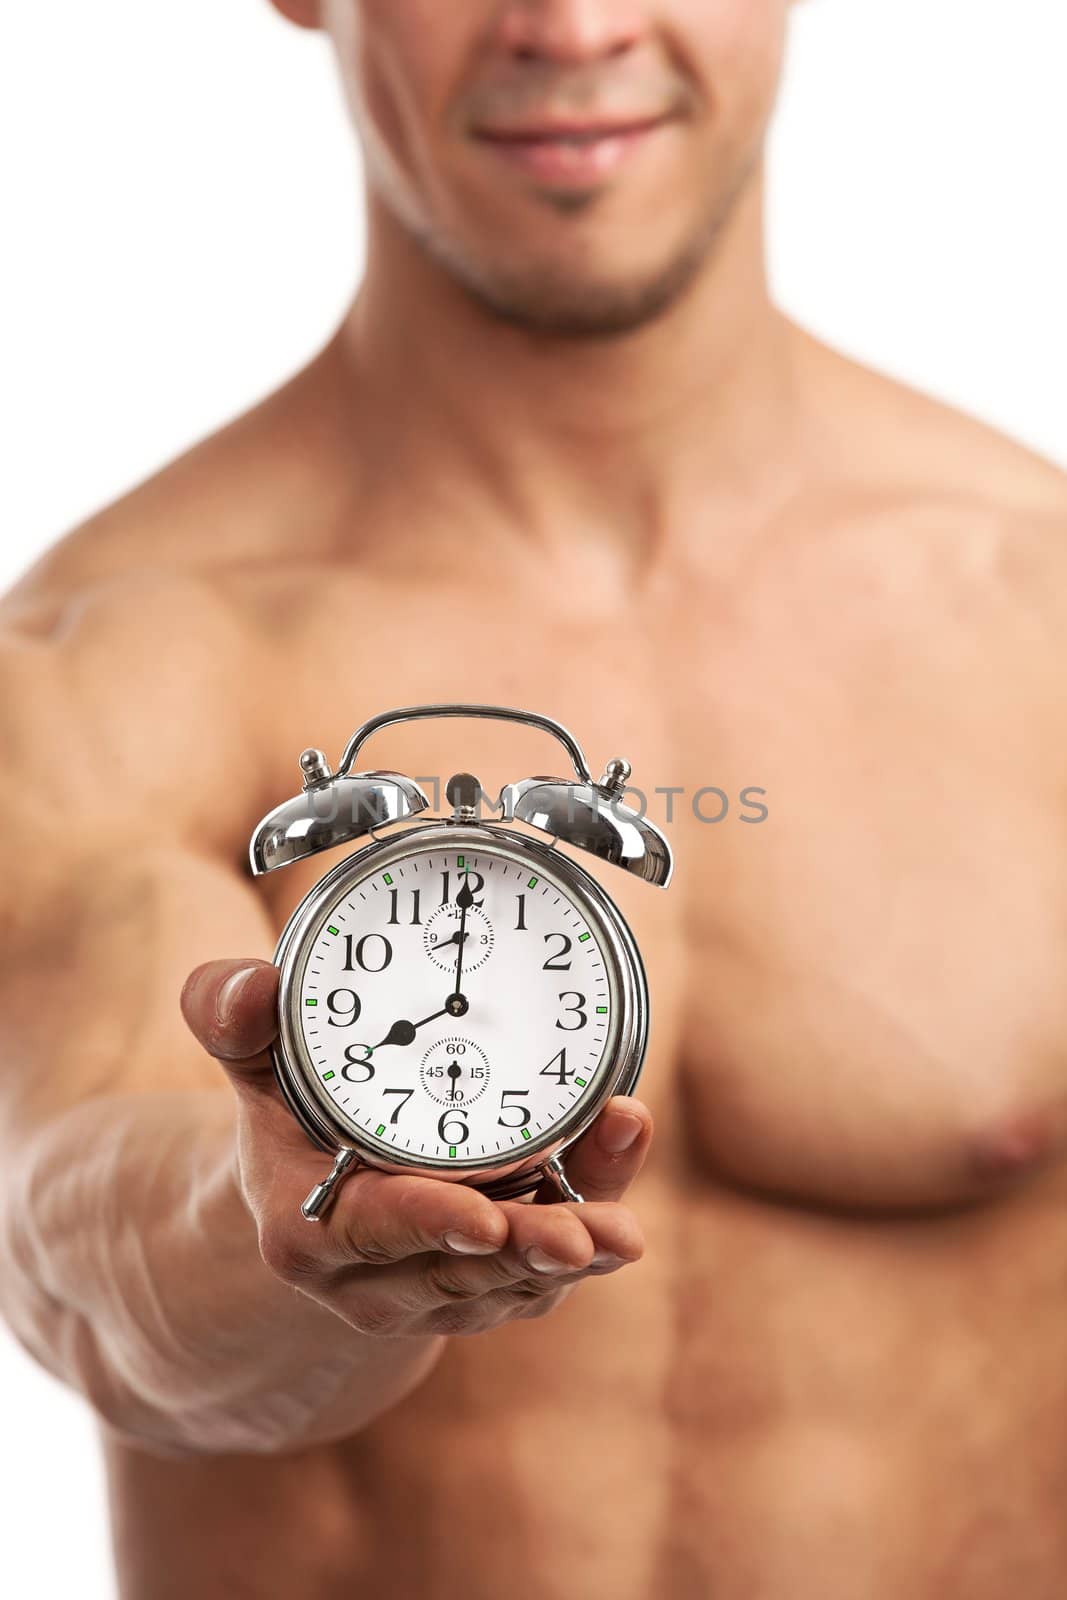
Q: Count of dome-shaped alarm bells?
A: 2